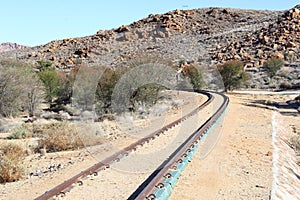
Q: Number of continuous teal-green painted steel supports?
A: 1